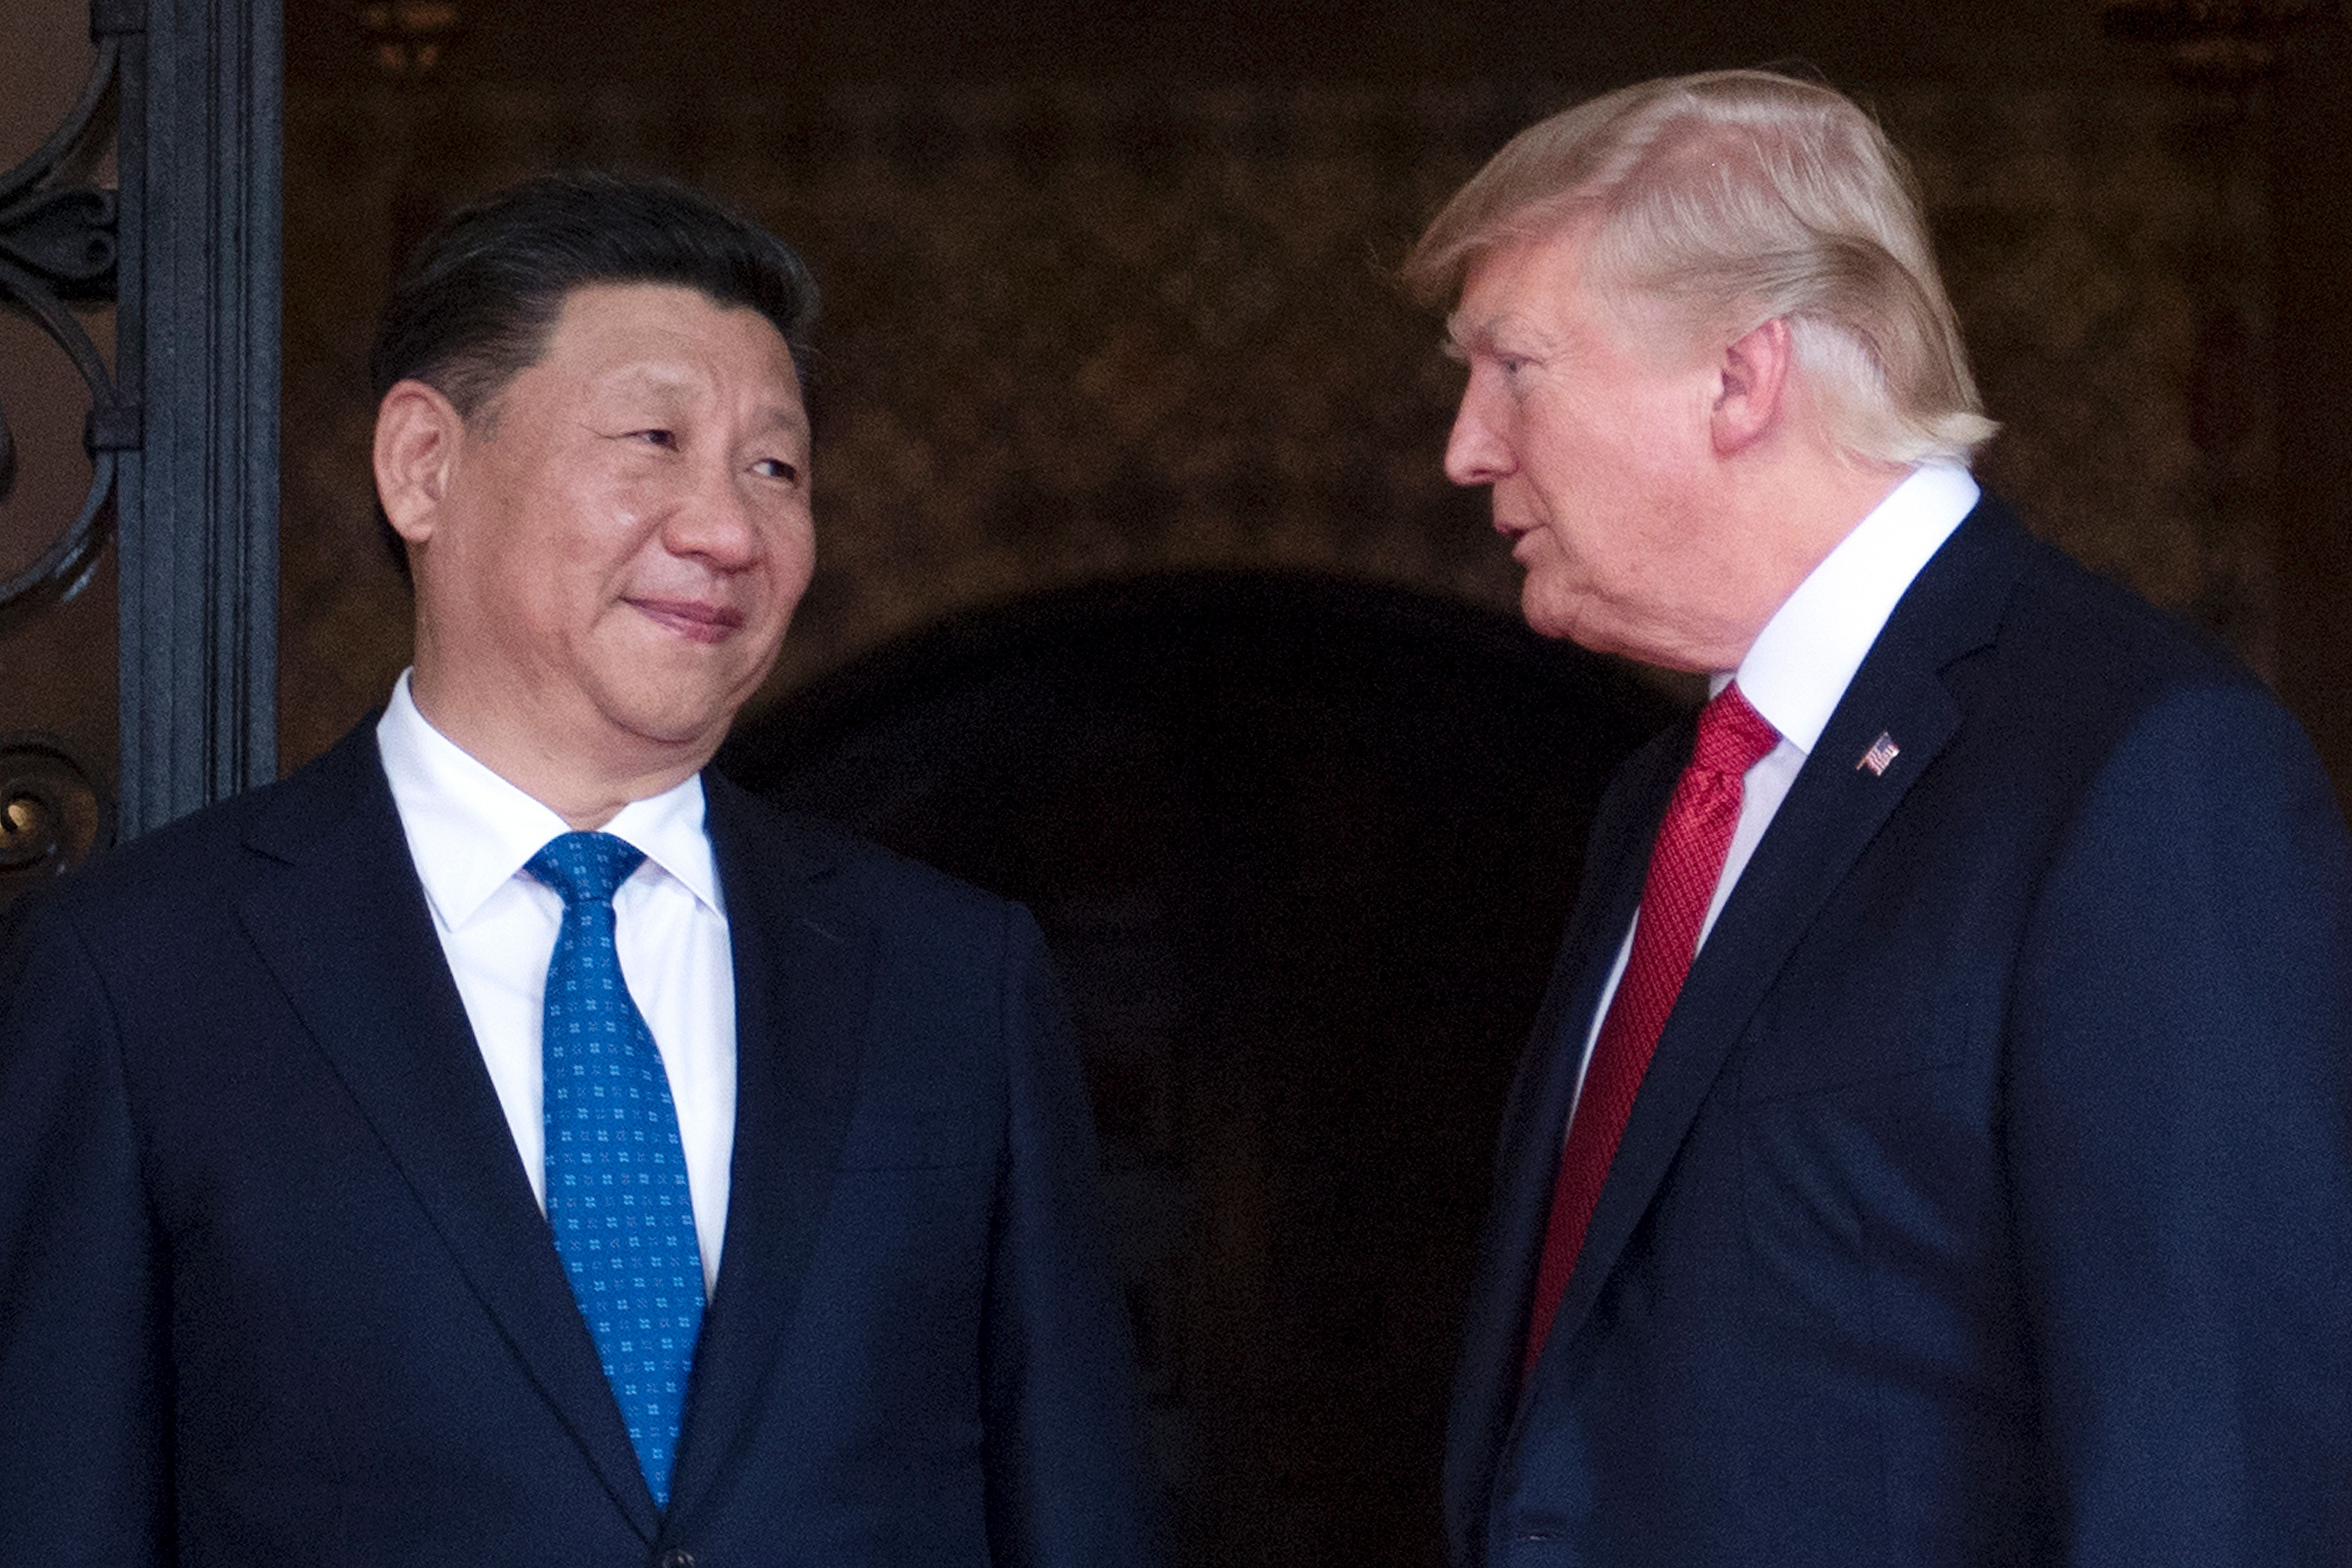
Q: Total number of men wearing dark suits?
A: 2